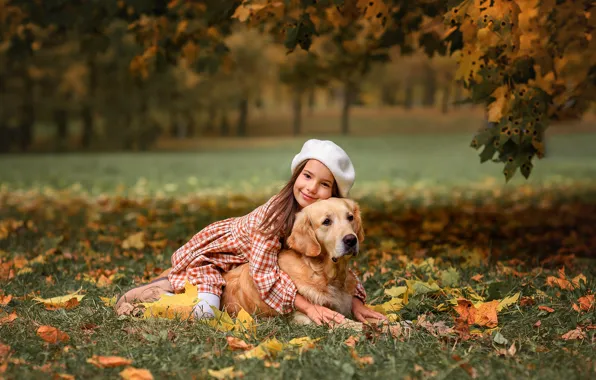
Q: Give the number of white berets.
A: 1